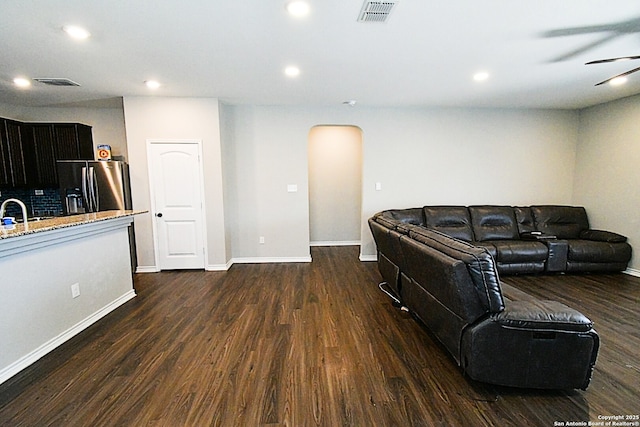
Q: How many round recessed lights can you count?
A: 7